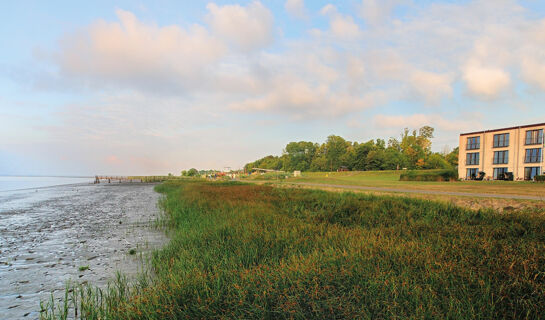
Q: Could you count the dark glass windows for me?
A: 9